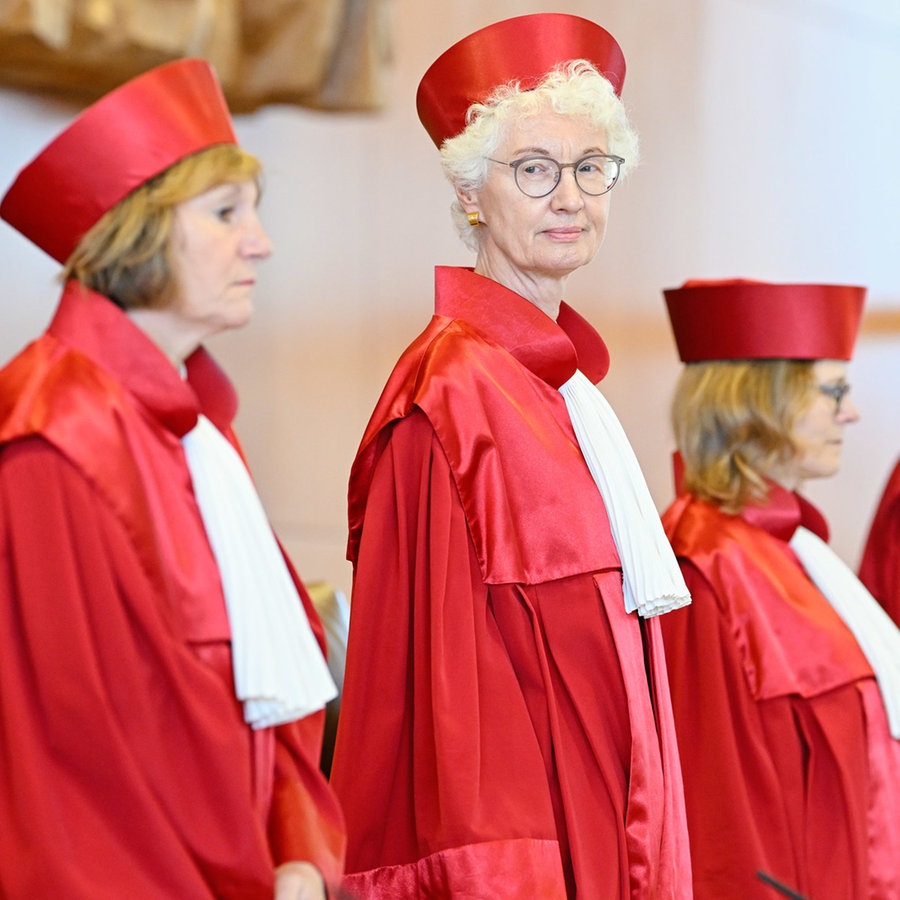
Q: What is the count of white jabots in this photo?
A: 3